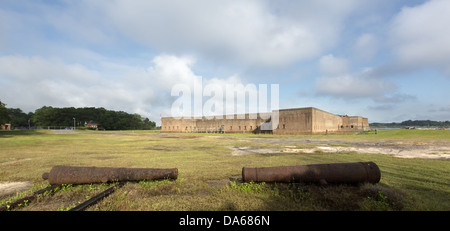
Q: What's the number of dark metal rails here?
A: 2